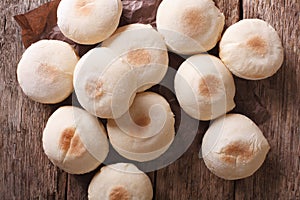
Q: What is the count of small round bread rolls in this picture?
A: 11